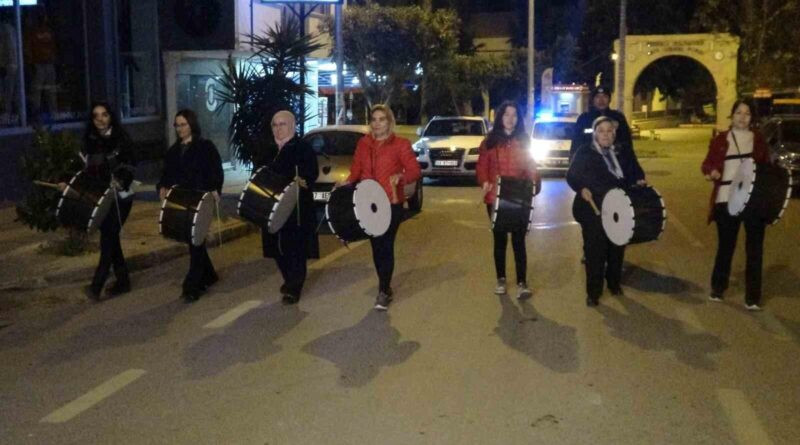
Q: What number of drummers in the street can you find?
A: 7